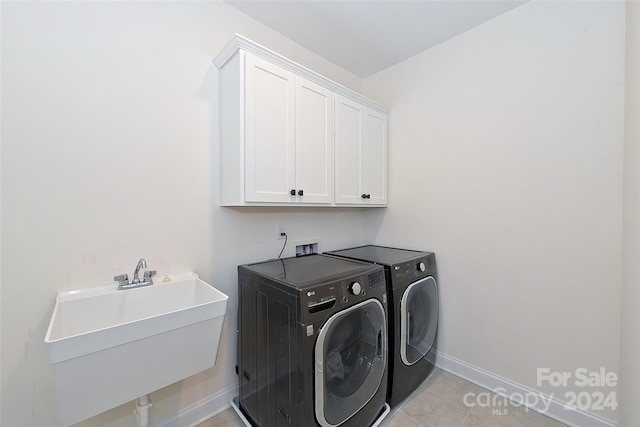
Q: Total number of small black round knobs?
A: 4